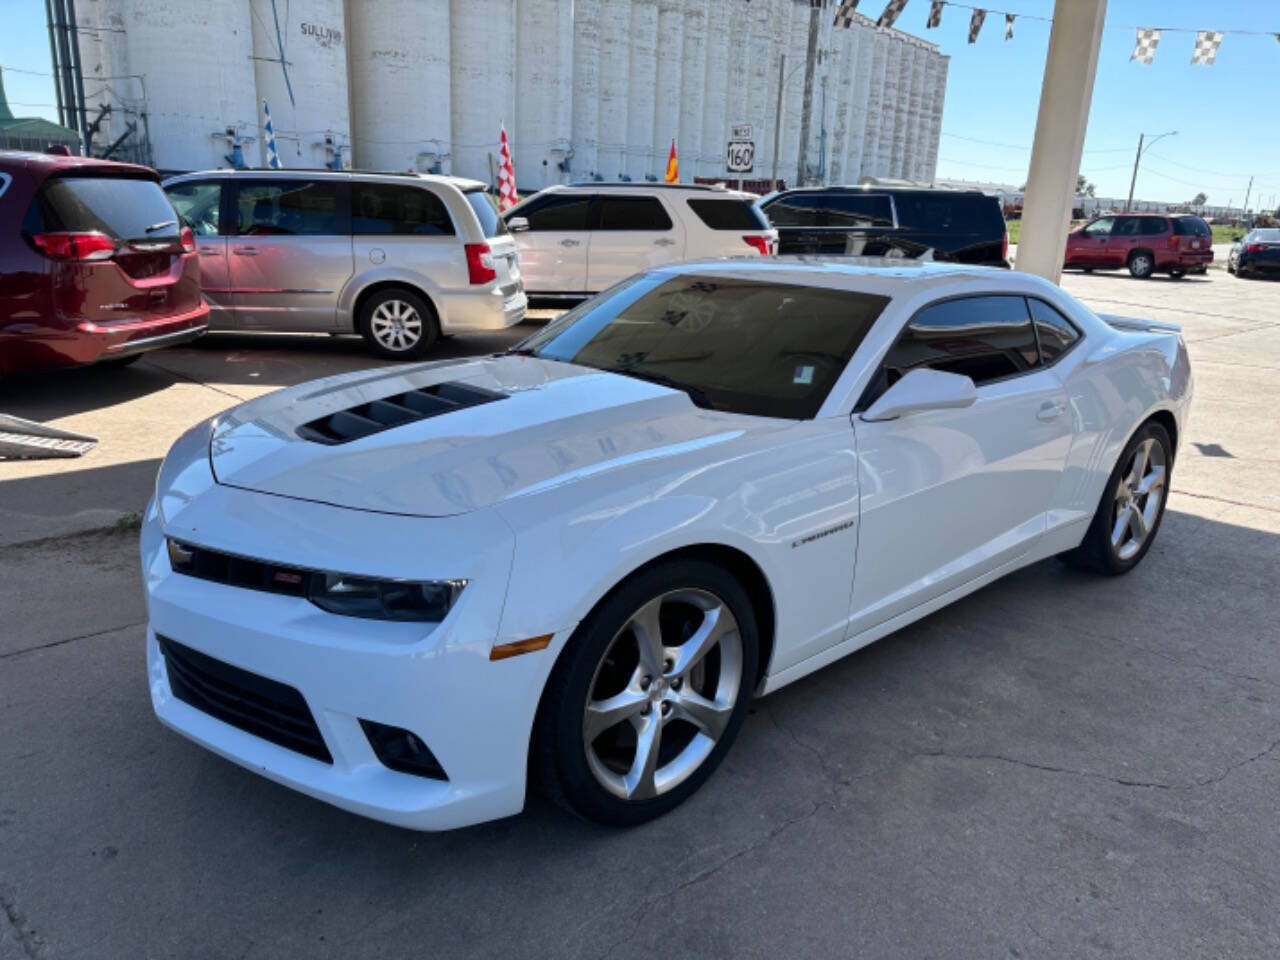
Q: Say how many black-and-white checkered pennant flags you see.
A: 7